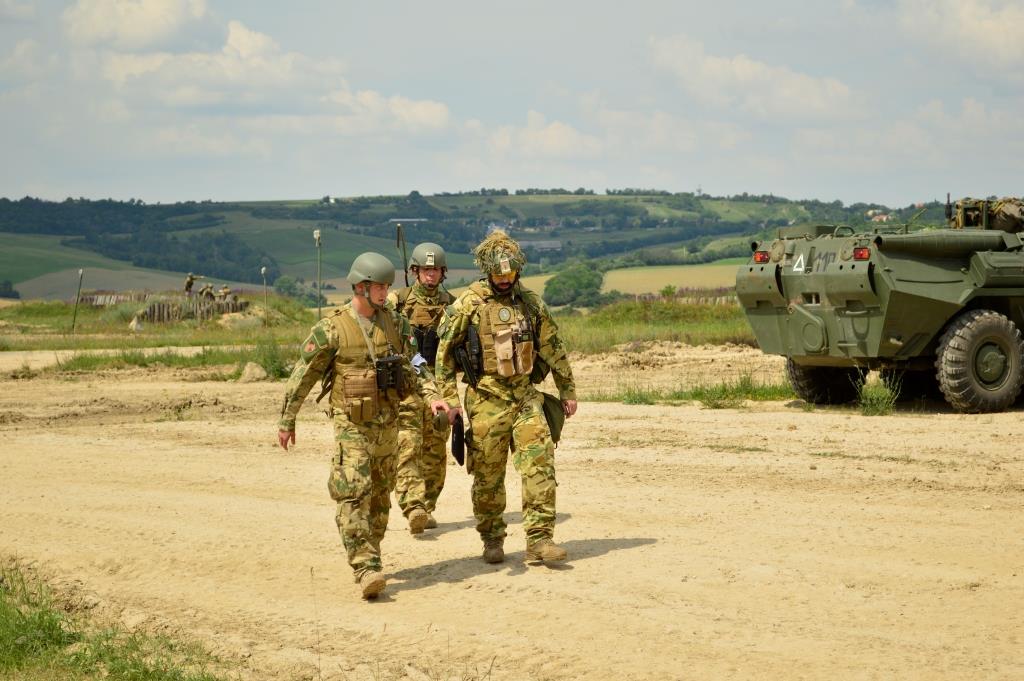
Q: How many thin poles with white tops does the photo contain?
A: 3